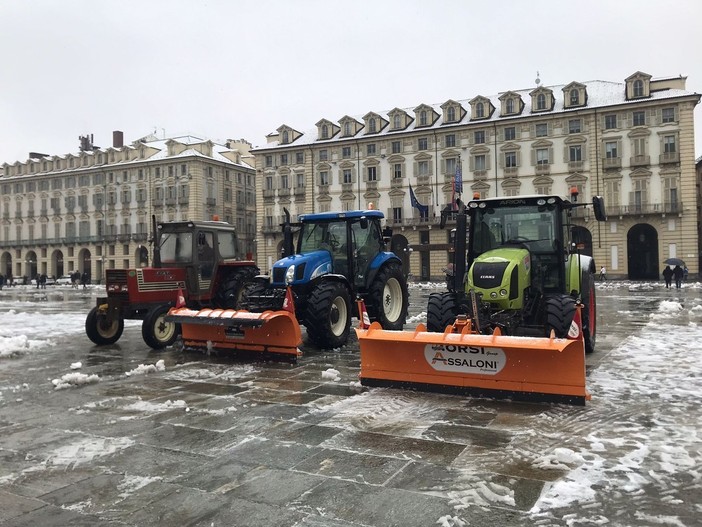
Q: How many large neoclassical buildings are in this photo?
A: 2